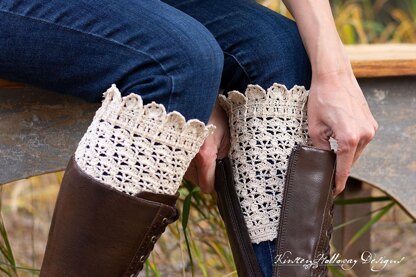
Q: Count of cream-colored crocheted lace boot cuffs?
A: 2